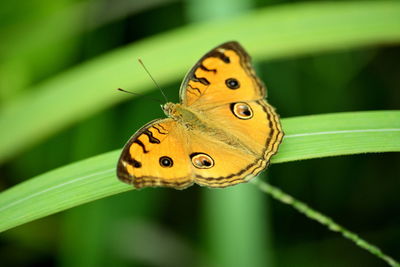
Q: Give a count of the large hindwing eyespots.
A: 2